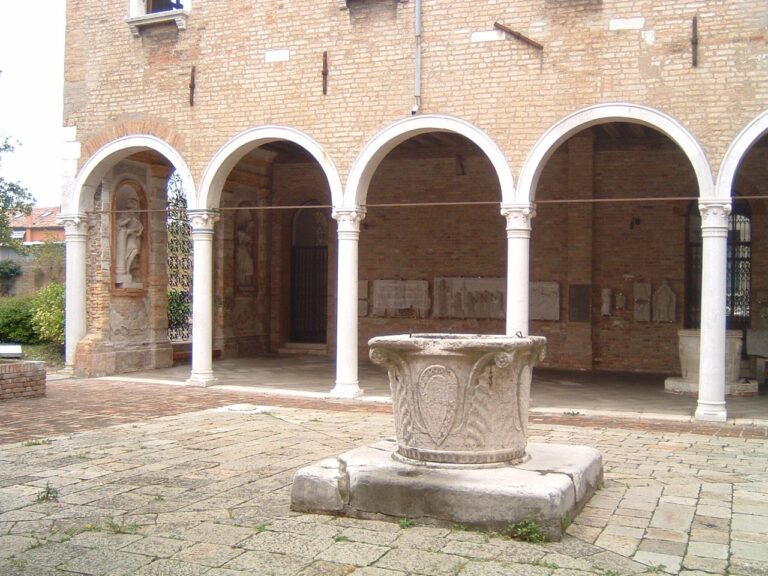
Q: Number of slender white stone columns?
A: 5